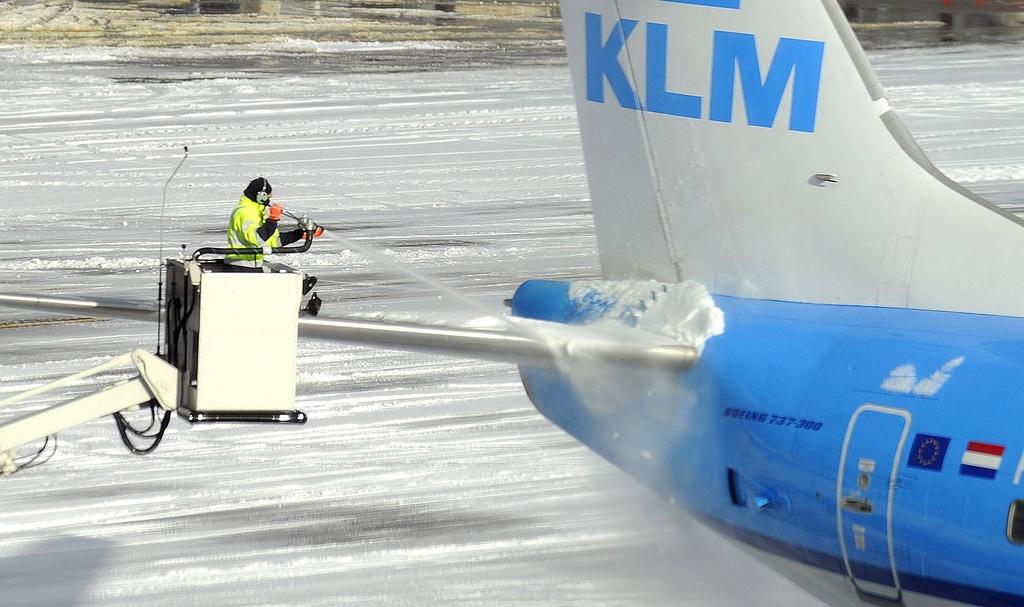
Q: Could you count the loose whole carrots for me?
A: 0